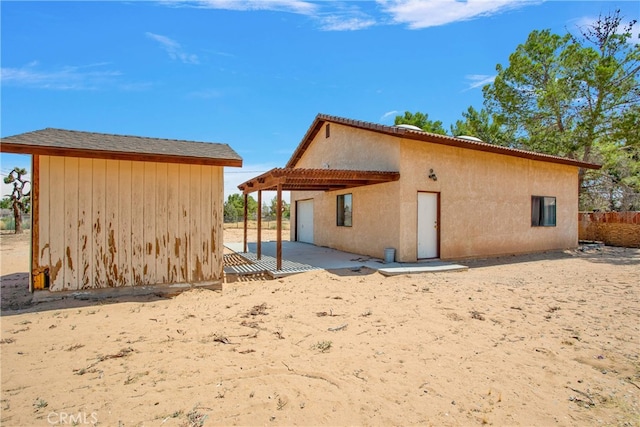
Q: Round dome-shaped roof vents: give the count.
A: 2